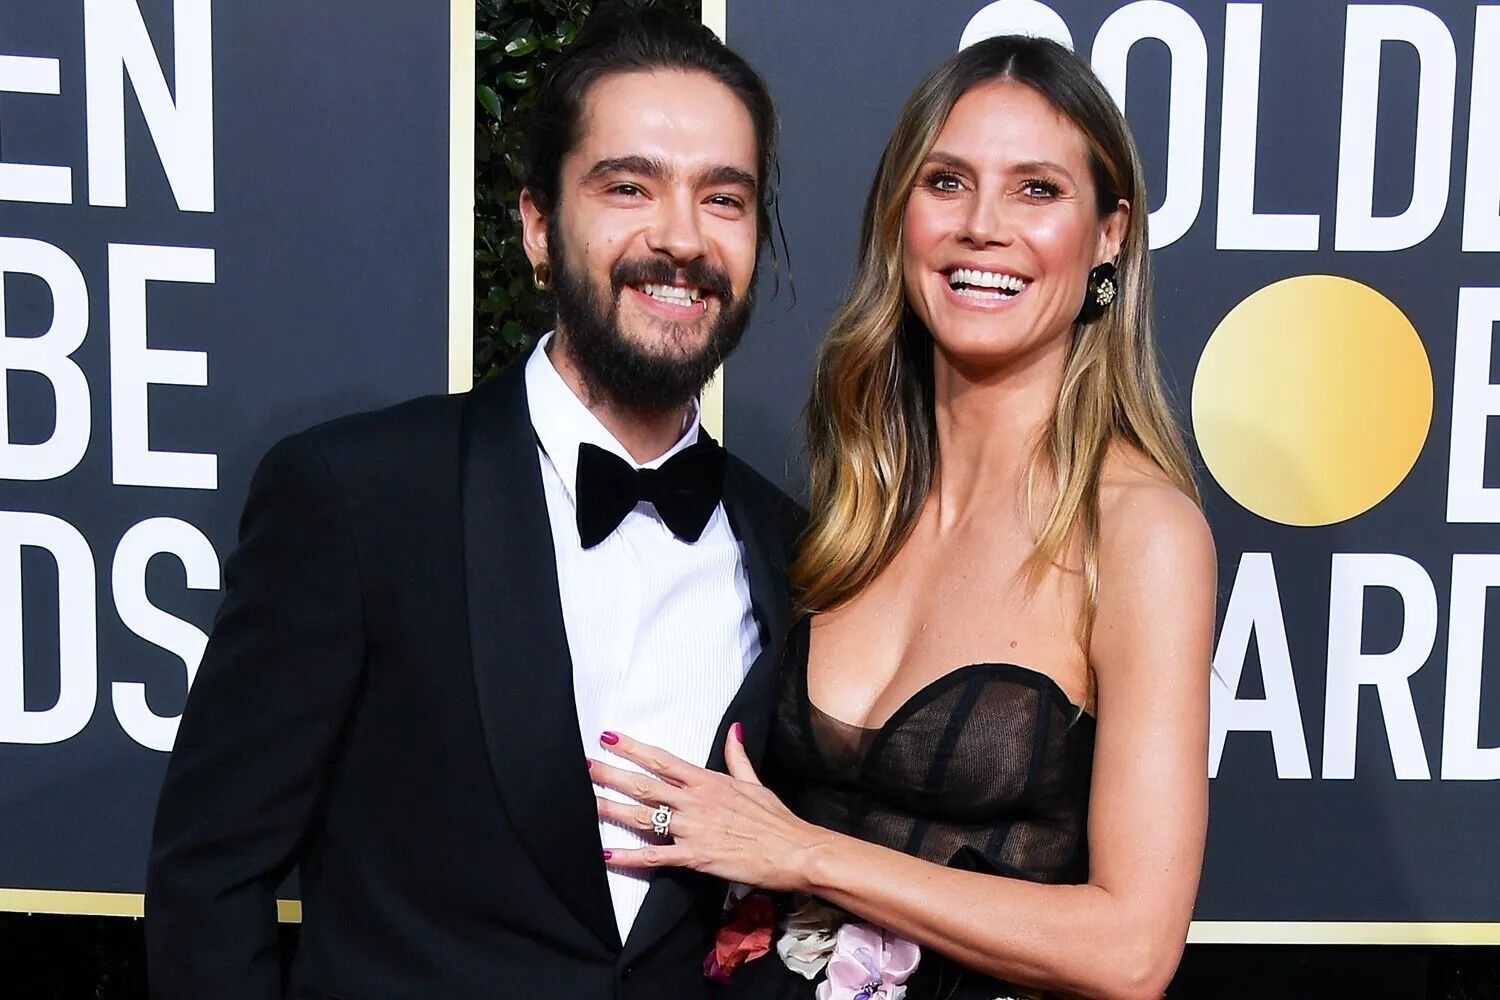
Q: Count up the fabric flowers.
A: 3